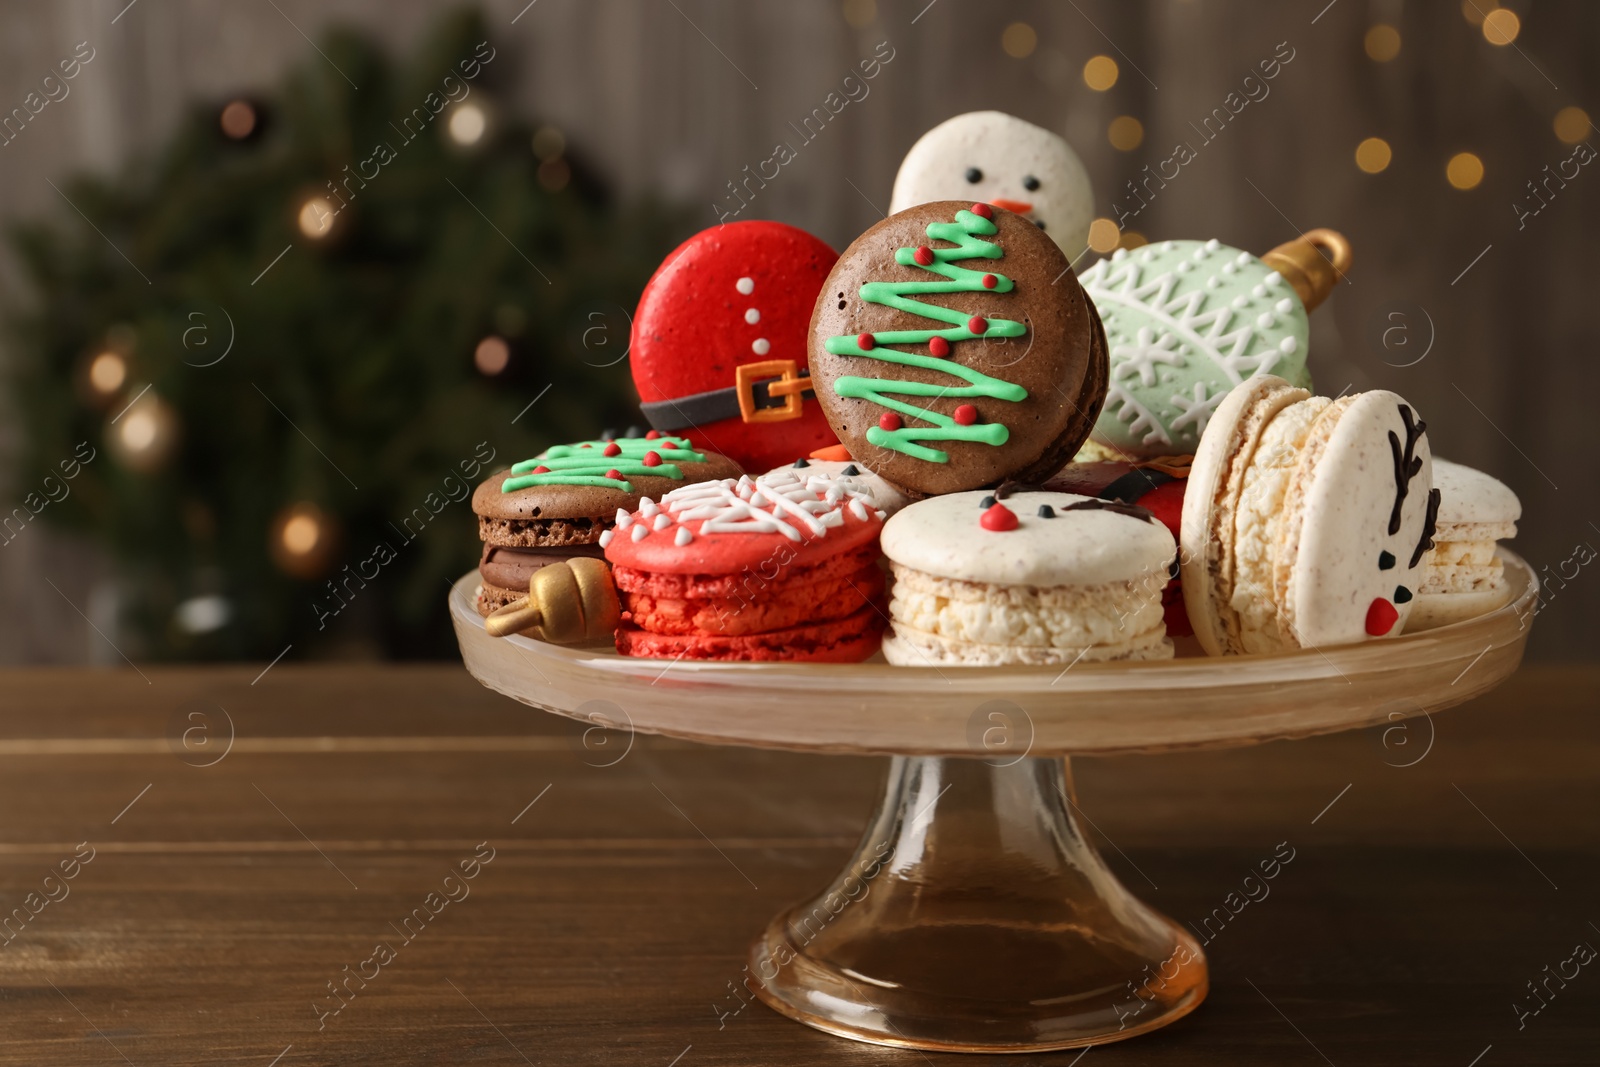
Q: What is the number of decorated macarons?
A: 11